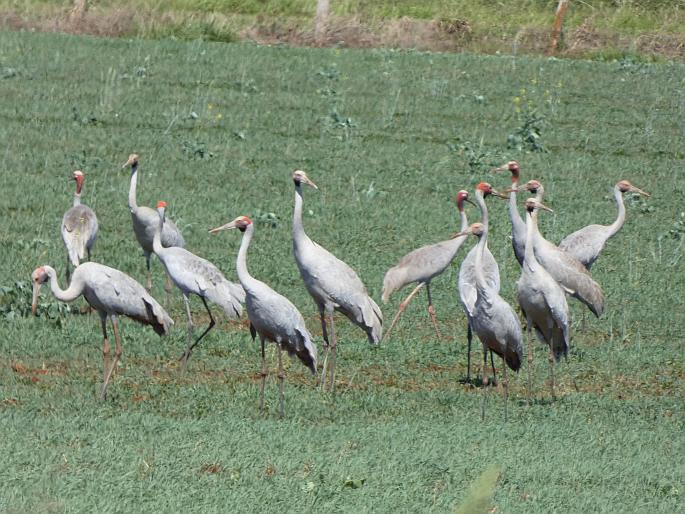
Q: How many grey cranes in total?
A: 13